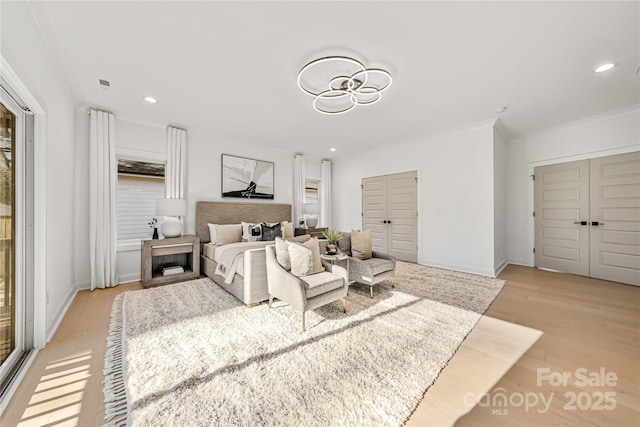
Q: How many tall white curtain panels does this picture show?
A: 4